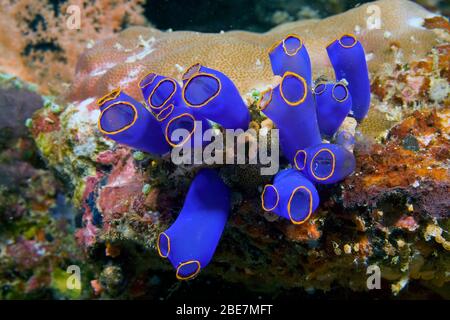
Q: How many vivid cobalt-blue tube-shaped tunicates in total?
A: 11